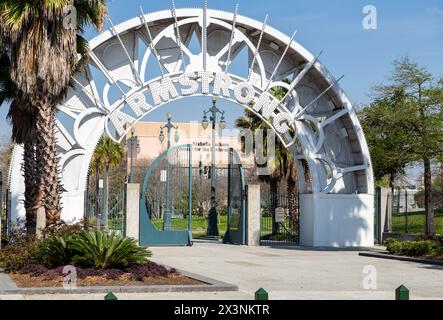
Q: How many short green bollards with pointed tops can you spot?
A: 3